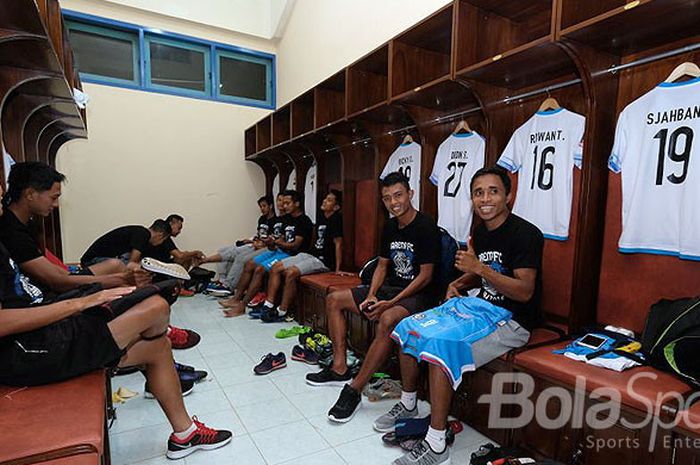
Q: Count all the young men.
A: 10